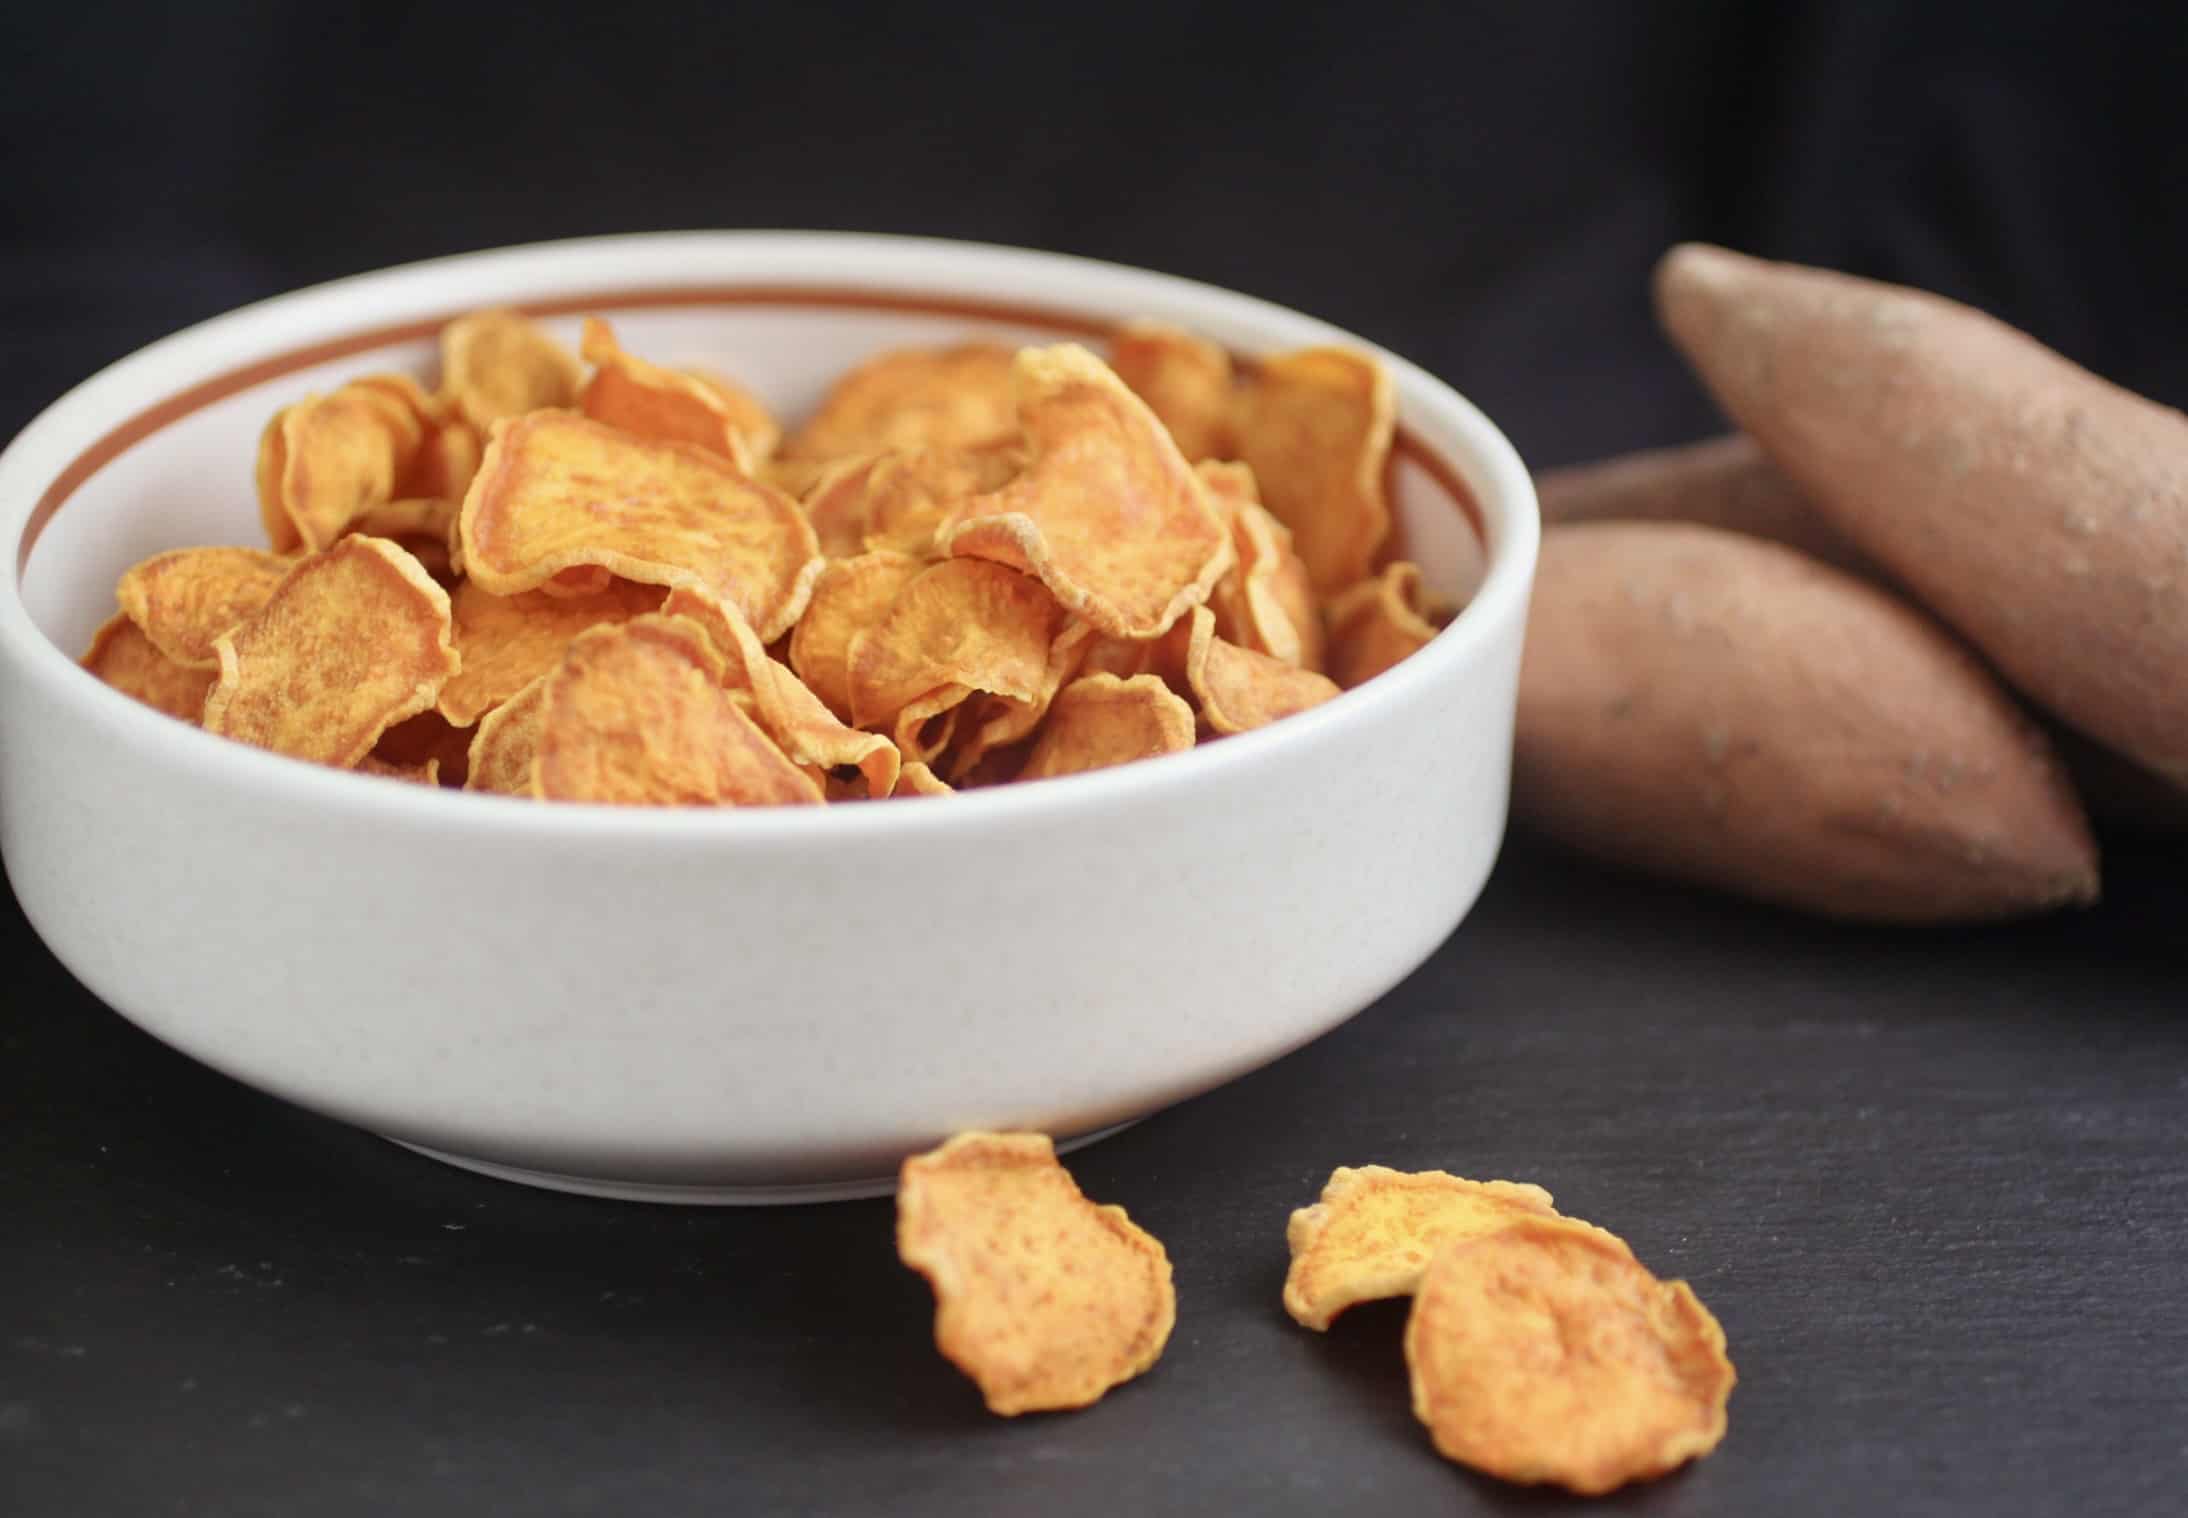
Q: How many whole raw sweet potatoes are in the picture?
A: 3